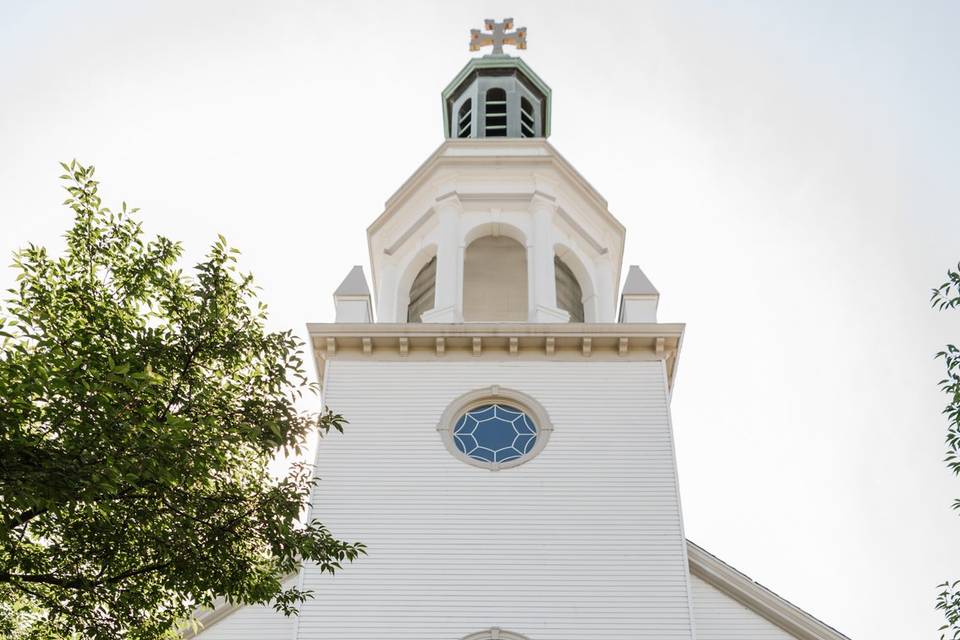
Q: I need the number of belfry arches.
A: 3